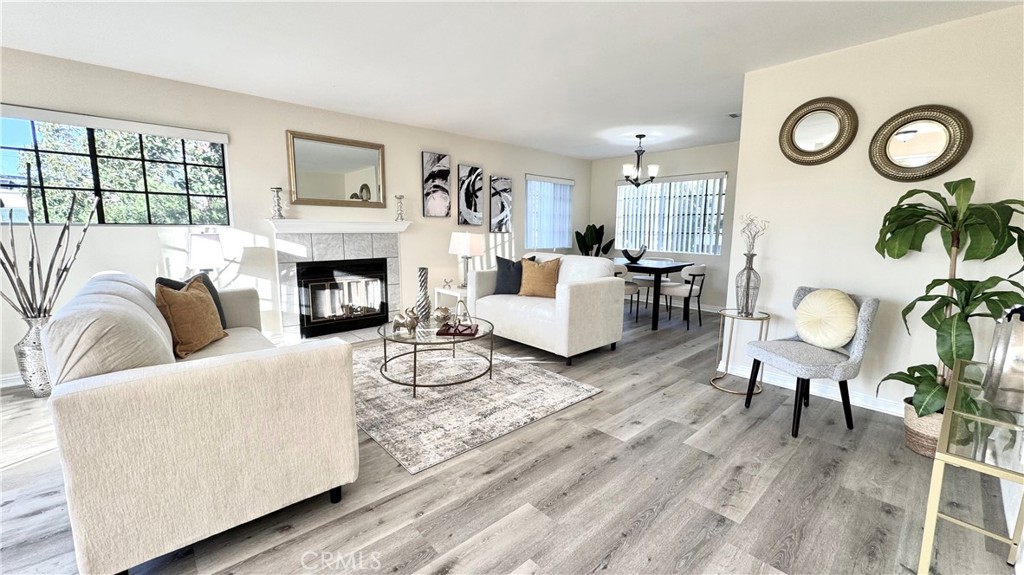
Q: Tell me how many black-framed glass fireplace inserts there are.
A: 1